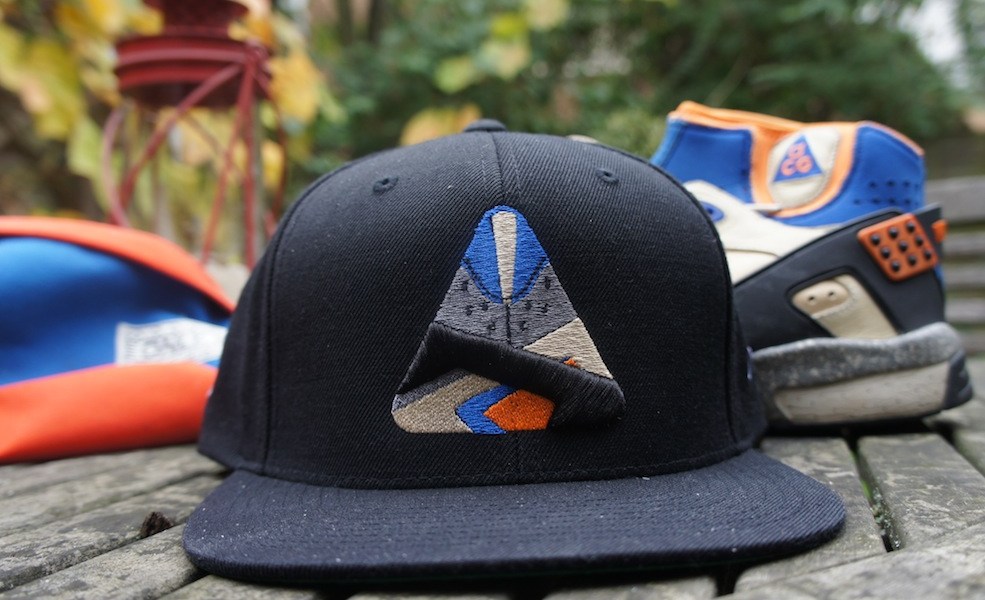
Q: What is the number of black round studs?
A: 9